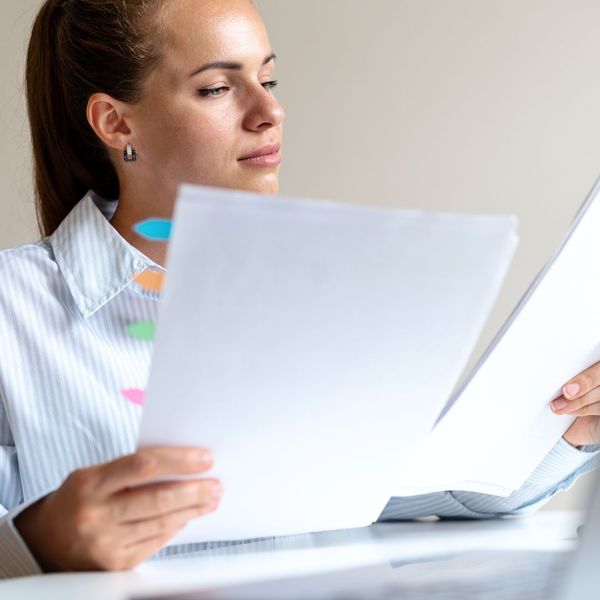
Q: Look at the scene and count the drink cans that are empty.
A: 0